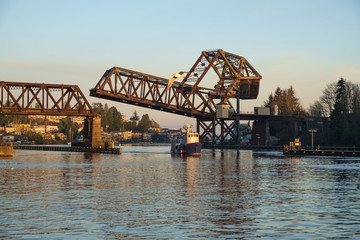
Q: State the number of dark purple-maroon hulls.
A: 1